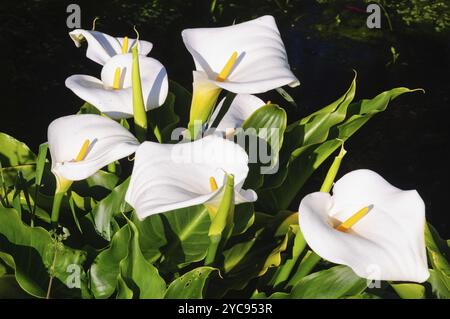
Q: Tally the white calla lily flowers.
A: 7